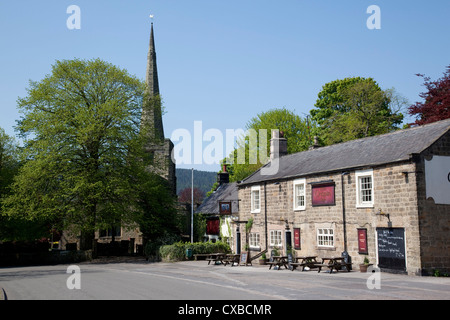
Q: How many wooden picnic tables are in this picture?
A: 5